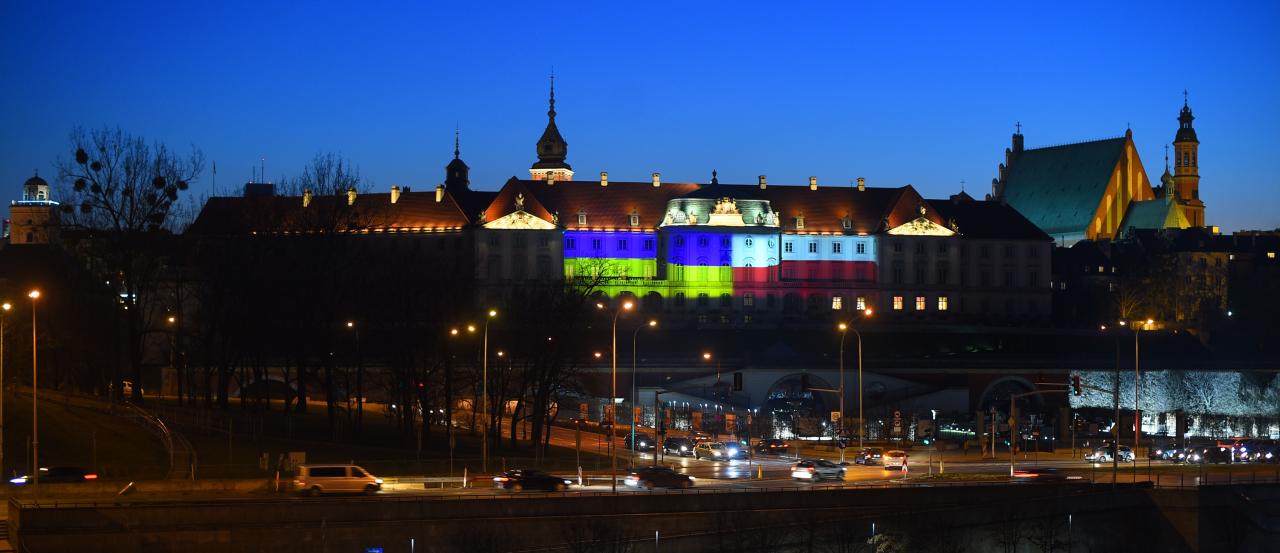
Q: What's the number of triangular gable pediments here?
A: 2